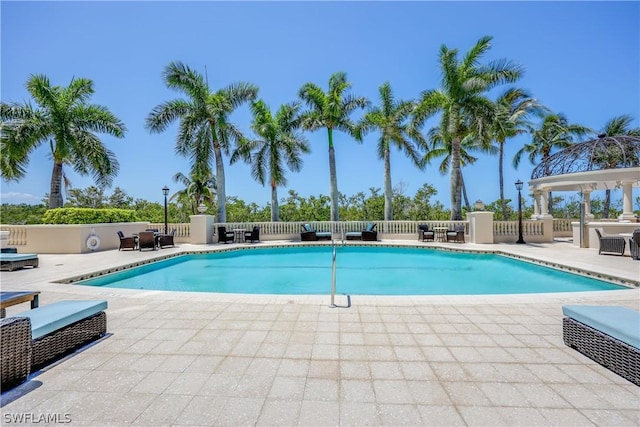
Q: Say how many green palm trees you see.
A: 11